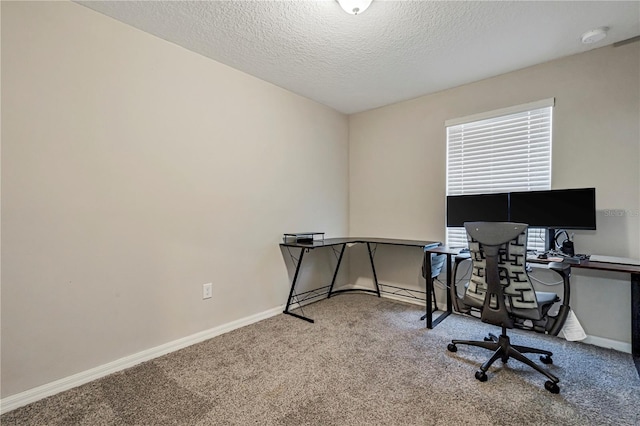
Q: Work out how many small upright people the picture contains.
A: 0